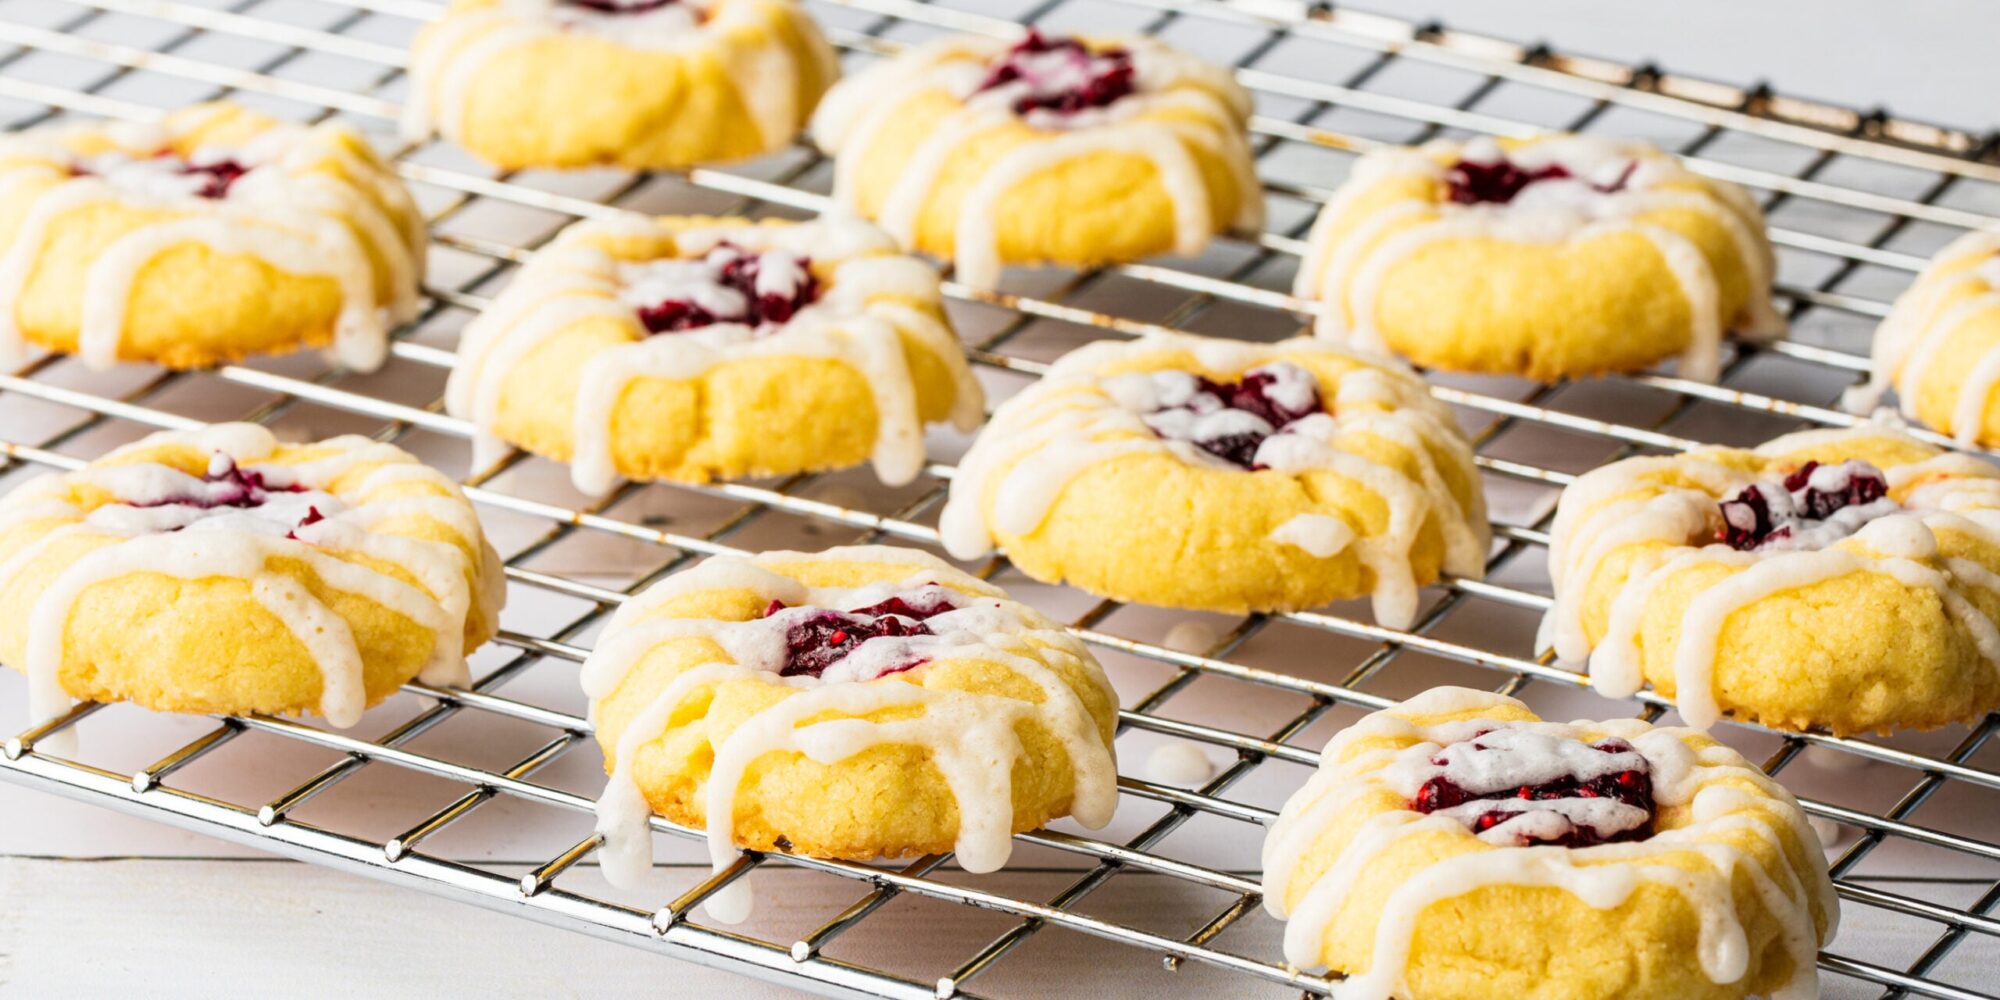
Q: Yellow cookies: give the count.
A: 11